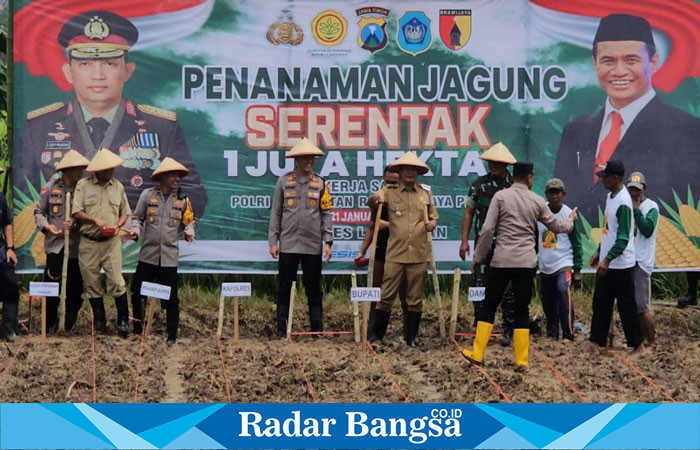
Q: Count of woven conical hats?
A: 6